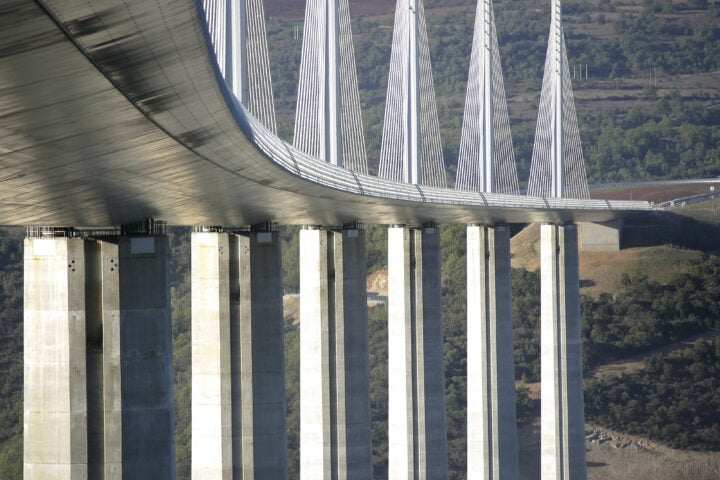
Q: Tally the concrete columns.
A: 6